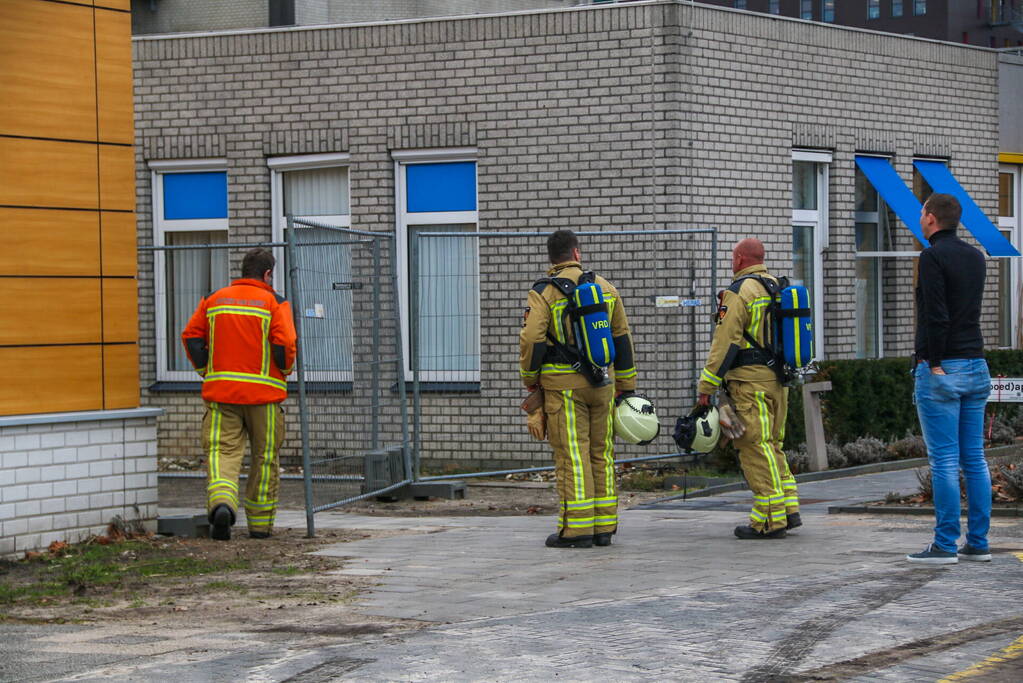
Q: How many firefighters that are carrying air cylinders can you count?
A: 2